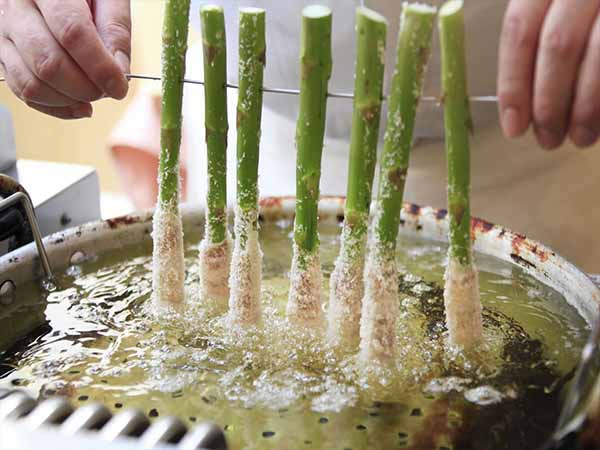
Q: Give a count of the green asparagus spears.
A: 7